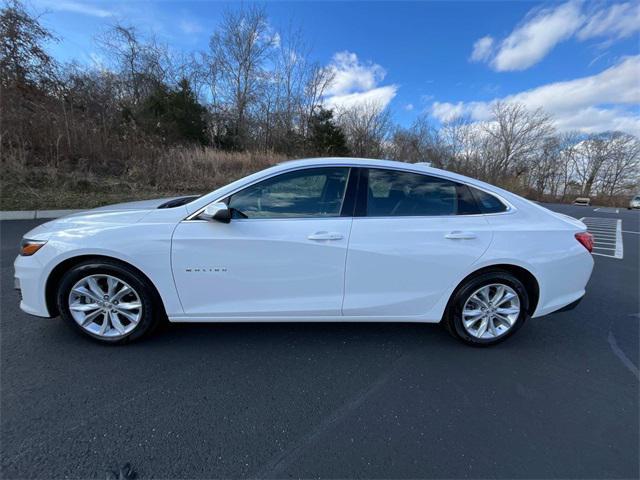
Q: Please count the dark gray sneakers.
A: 0